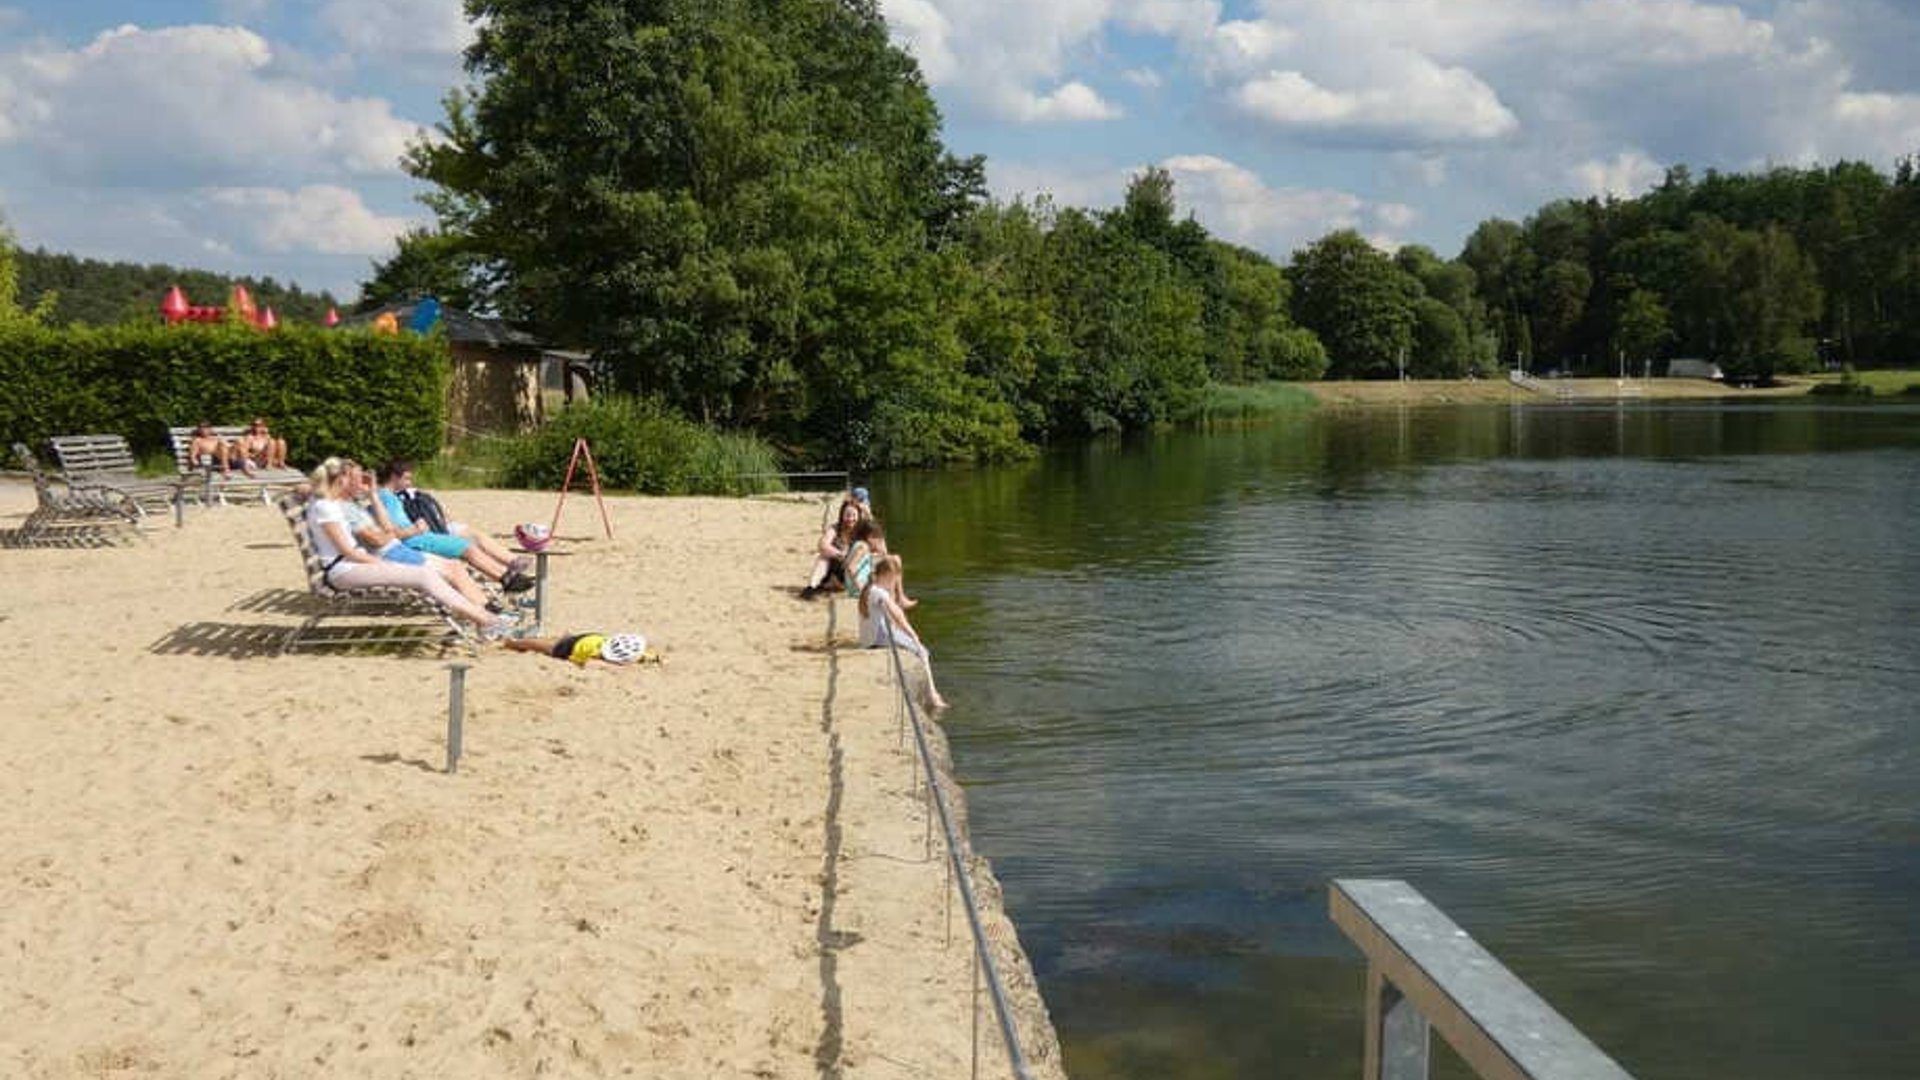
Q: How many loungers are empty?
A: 2